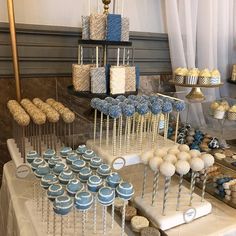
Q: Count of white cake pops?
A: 12